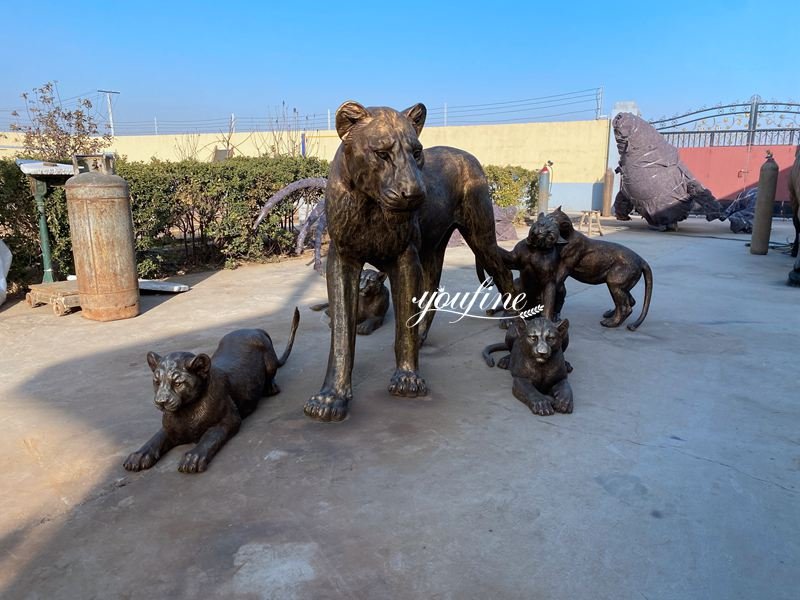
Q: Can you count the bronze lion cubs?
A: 5